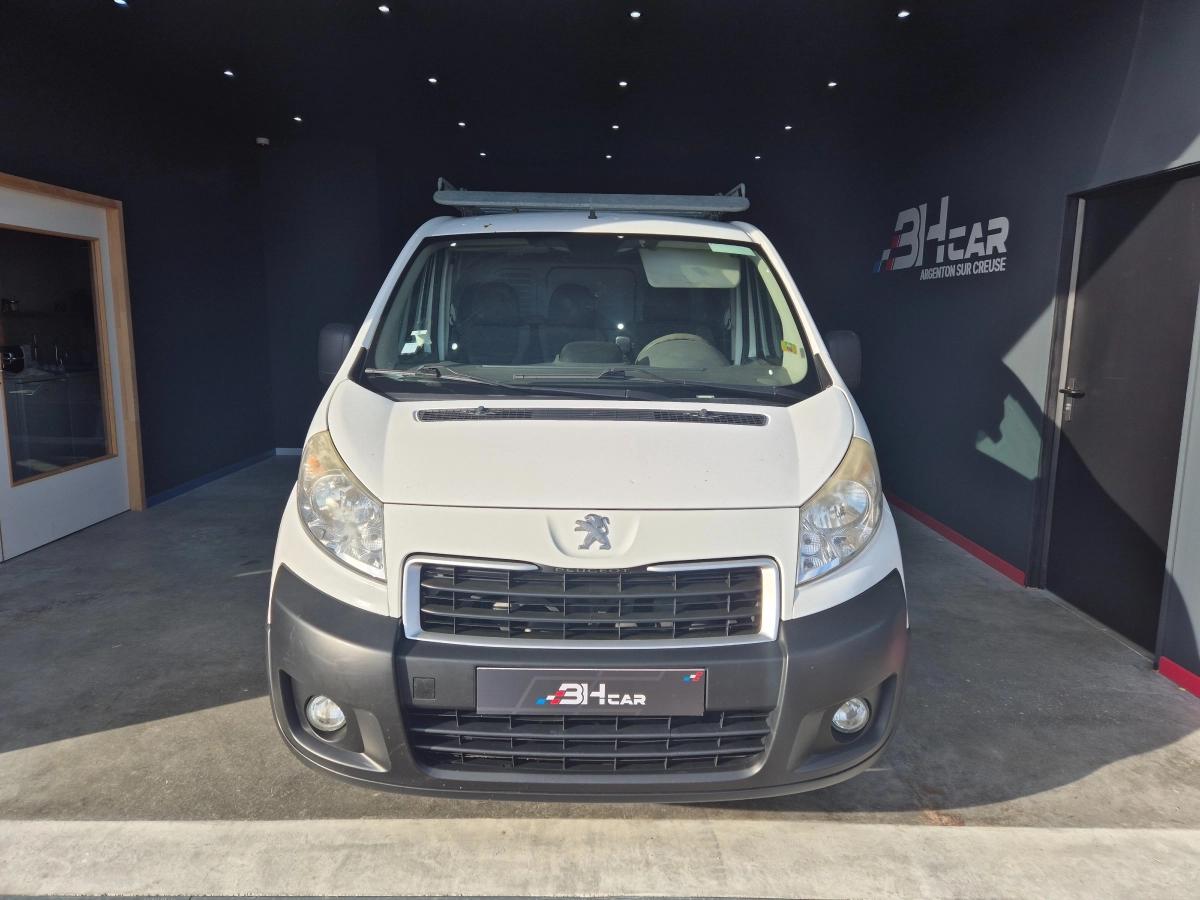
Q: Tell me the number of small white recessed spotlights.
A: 15